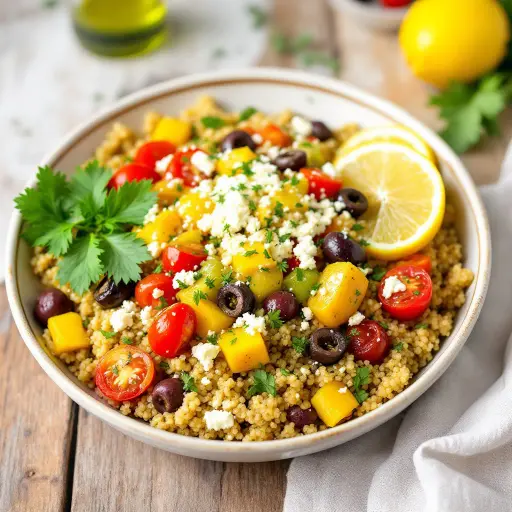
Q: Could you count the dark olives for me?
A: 12